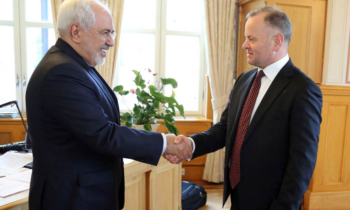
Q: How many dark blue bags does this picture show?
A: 1